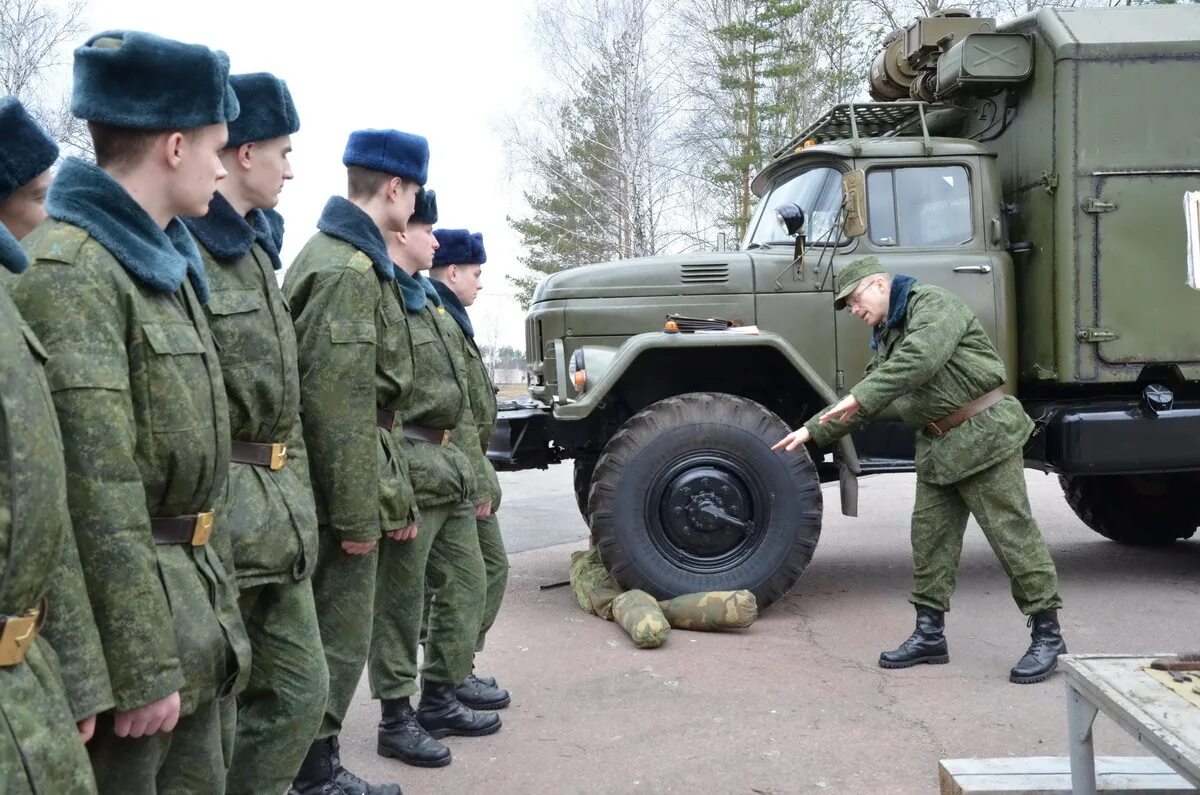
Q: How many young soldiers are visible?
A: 6